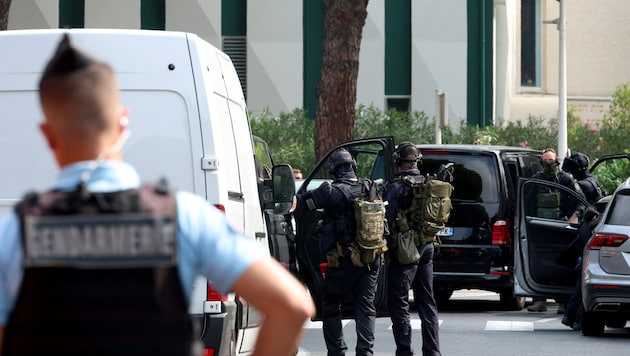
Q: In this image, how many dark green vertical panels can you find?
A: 6